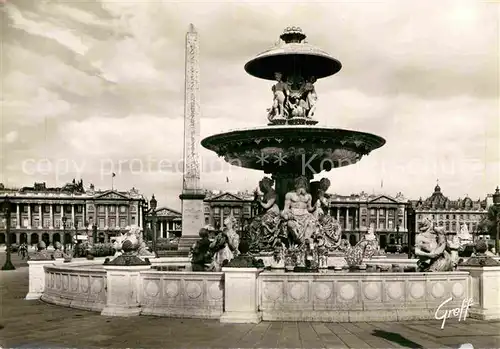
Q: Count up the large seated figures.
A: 3